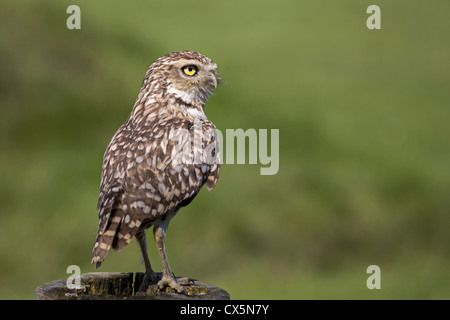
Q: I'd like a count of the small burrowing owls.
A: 1